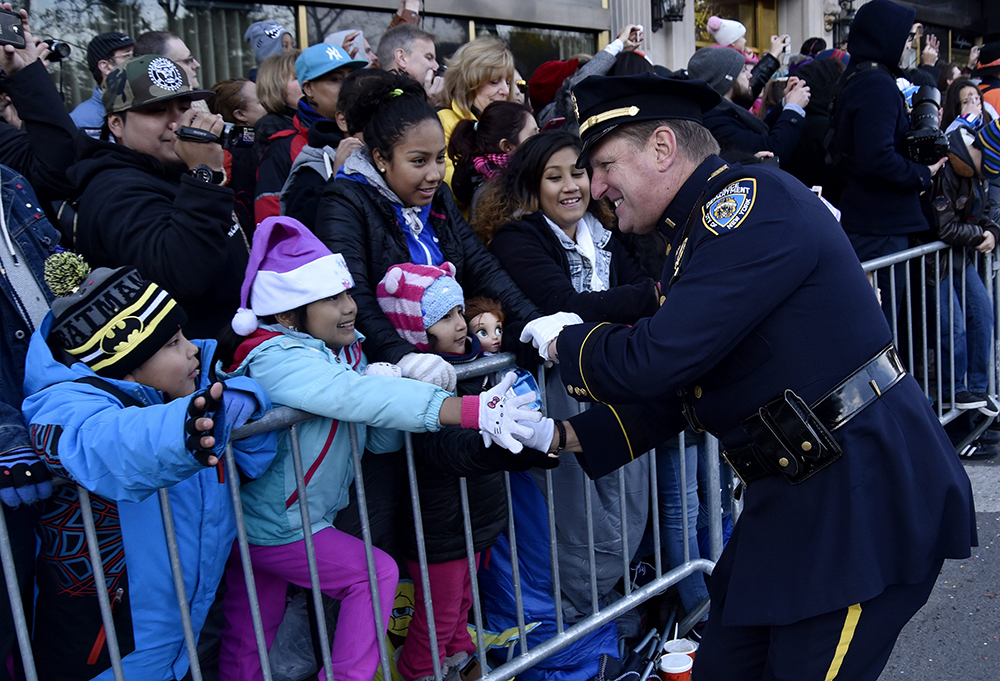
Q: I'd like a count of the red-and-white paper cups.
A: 2